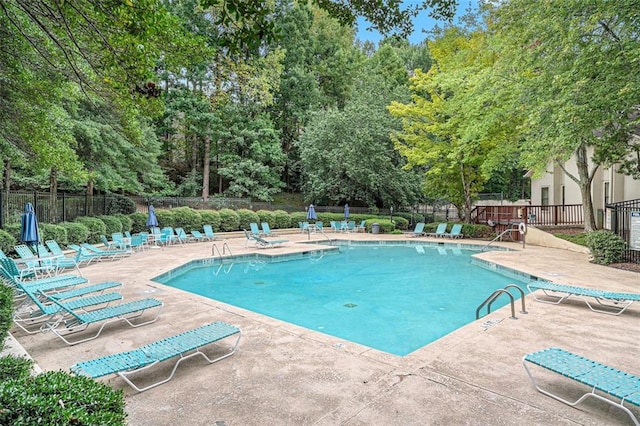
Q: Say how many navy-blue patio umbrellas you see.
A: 4